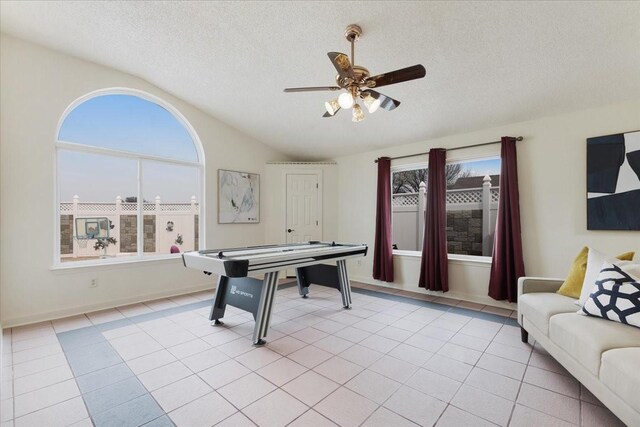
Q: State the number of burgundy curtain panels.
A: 3